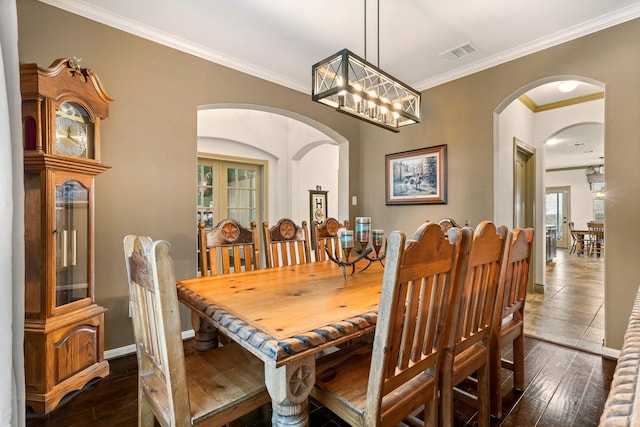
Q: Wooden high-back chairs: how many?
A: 8